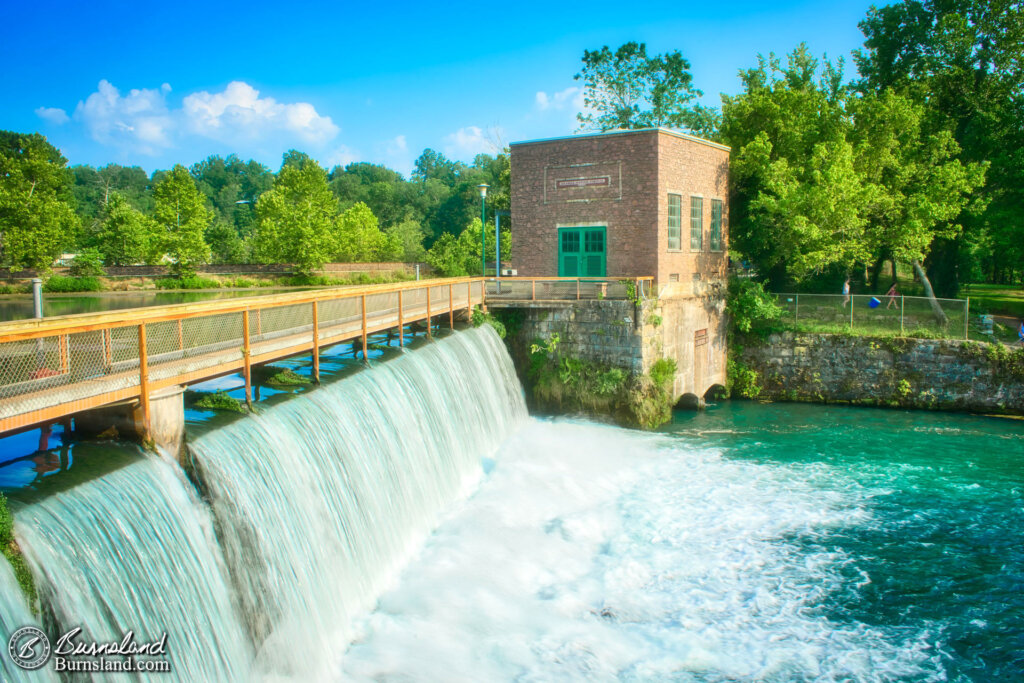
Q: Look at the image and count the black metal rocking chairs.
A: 0